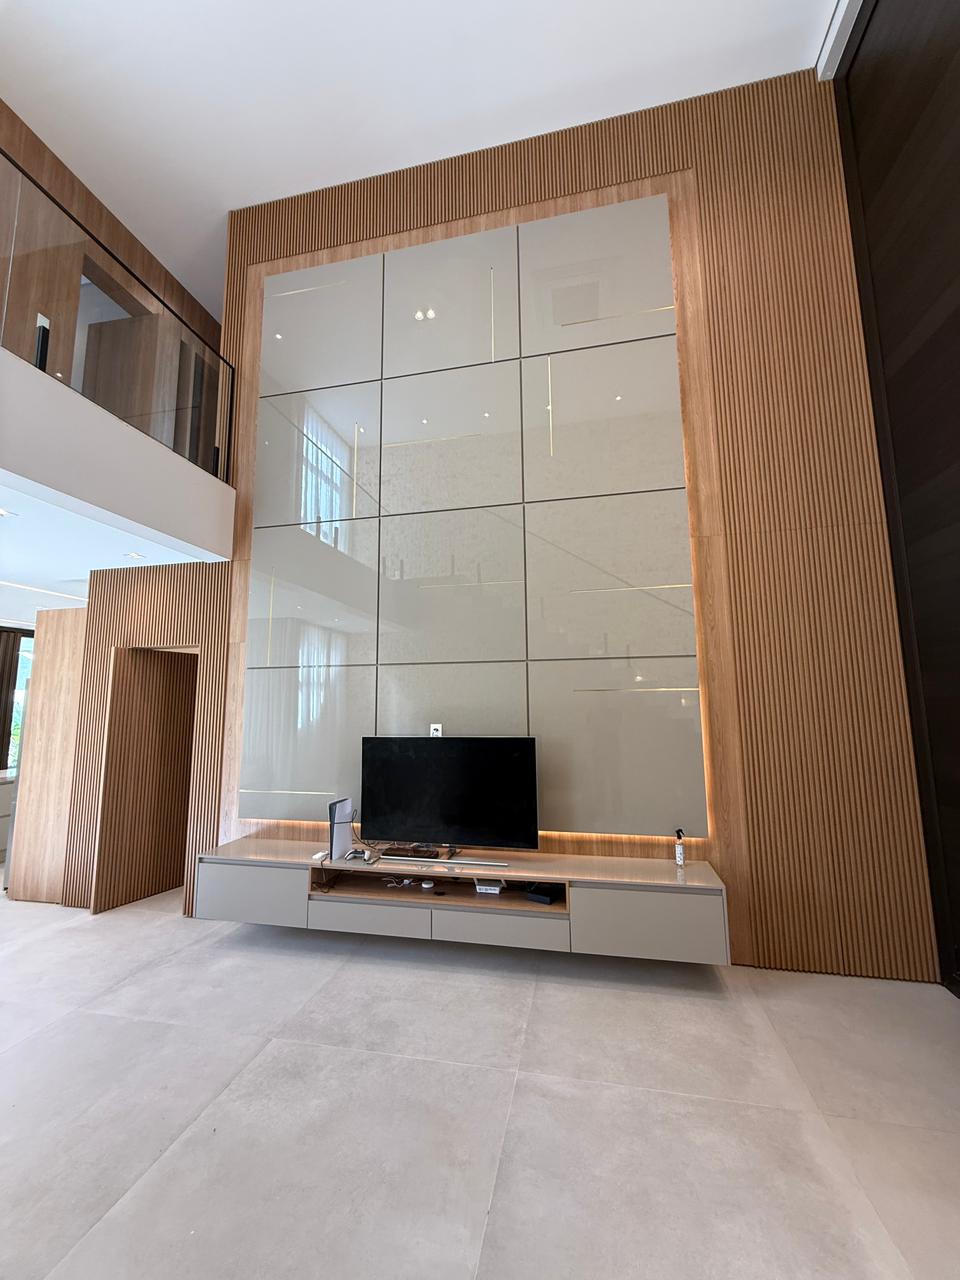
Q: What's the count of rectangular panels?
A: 12